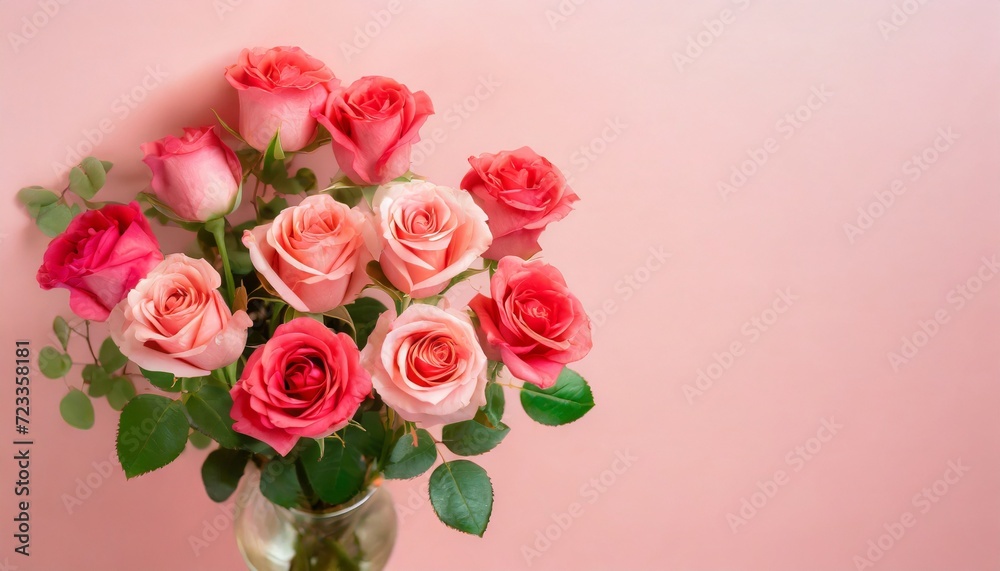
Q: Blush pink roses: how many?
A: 4